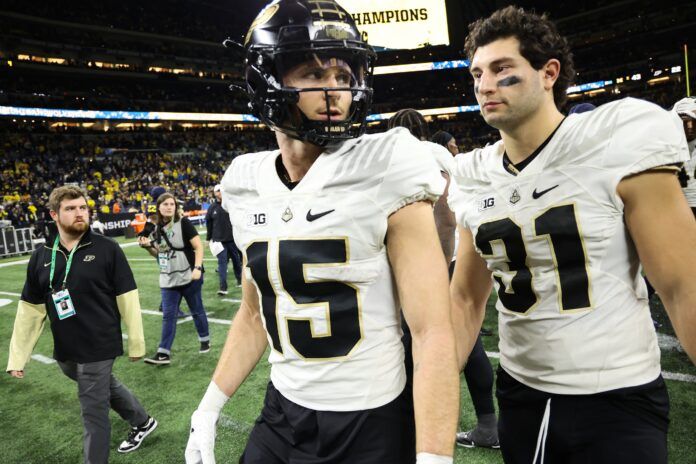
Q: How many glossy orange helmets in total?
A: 0